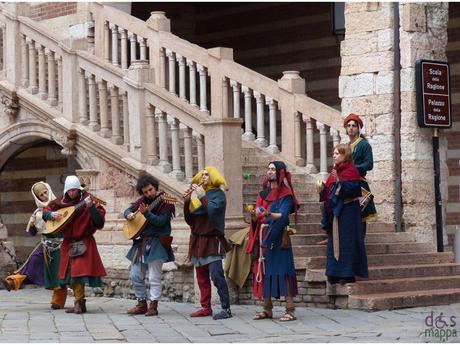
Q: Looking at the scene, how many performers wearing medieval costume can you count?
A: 7